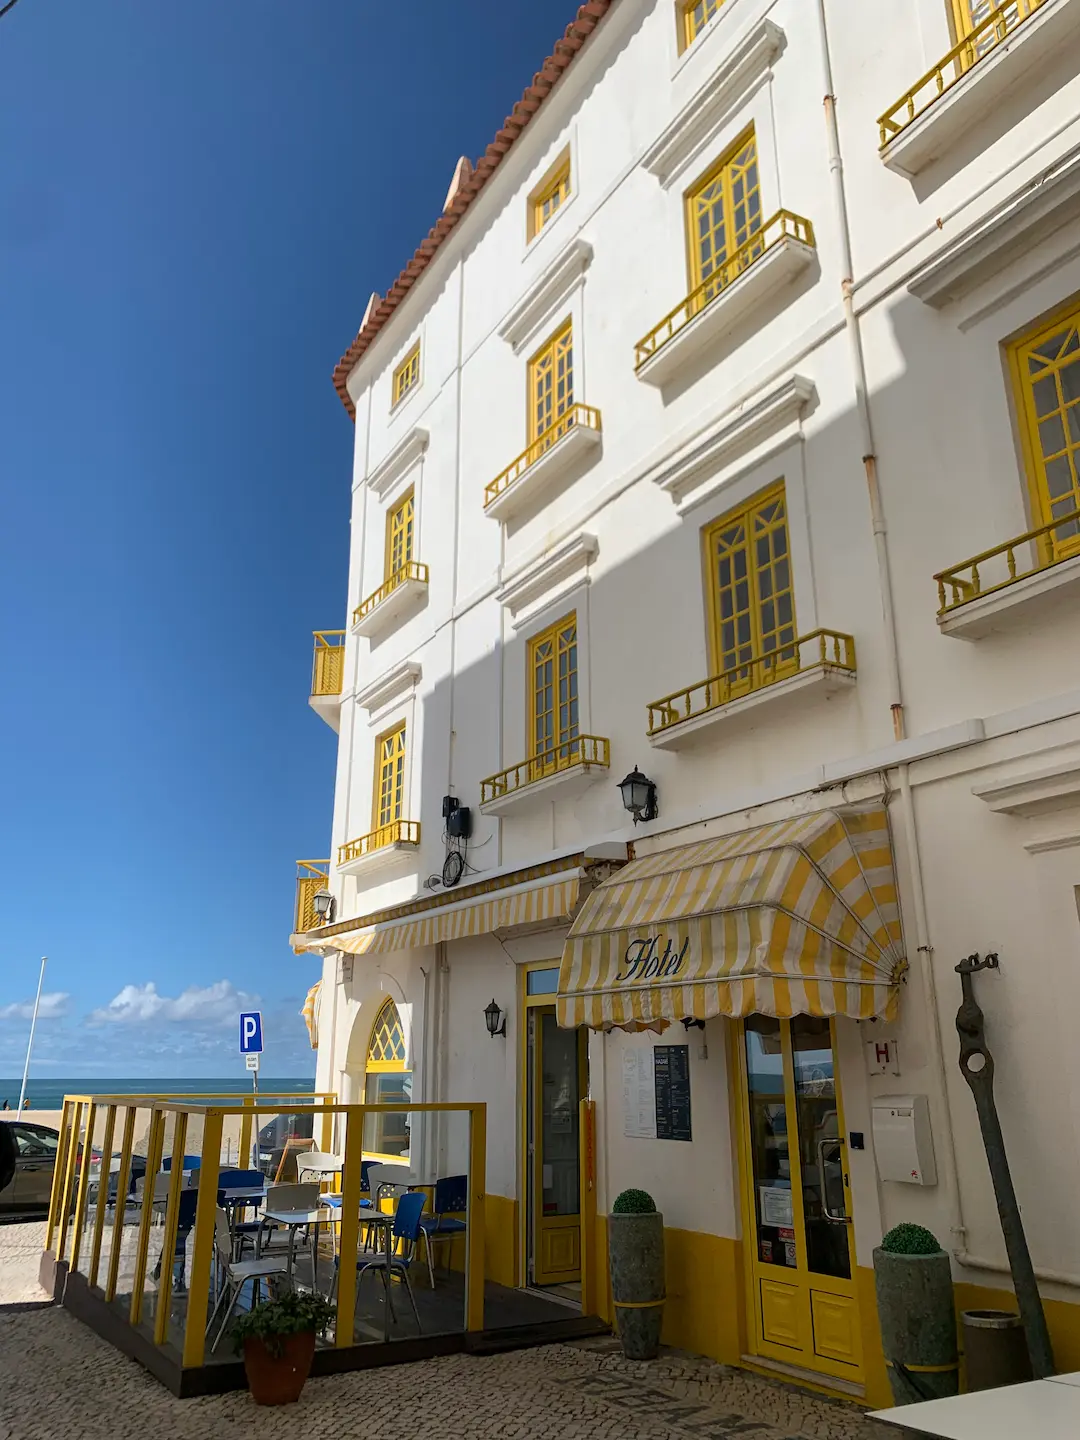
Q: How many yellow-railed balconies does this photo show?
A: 10